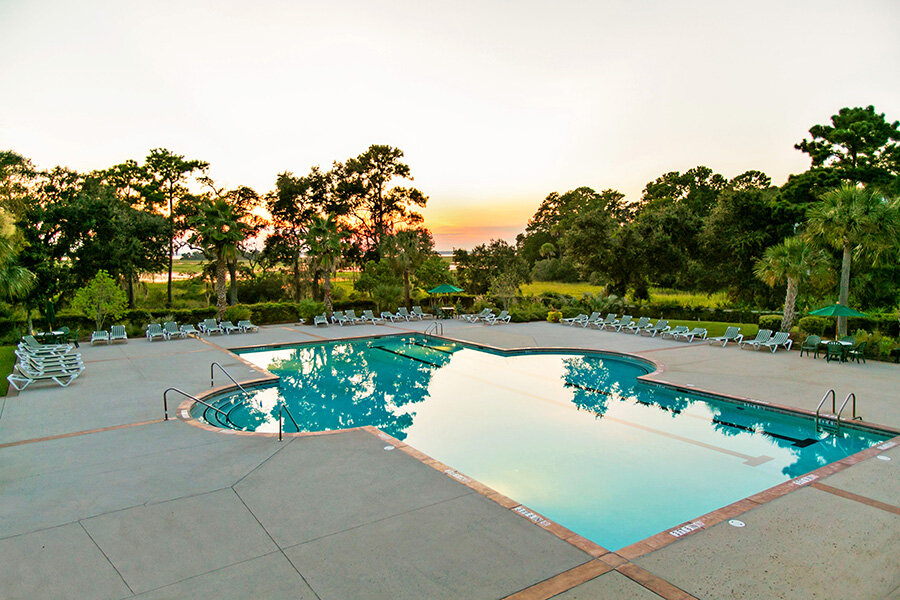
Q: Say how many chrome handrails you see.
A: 7